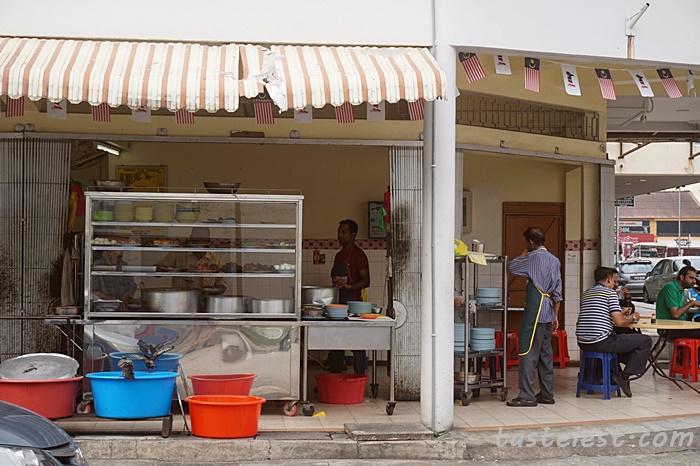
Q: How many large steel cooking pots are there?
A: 4